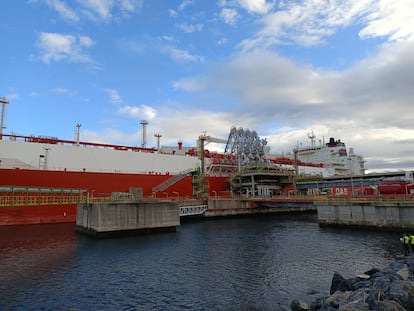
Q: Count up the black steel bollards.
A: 0